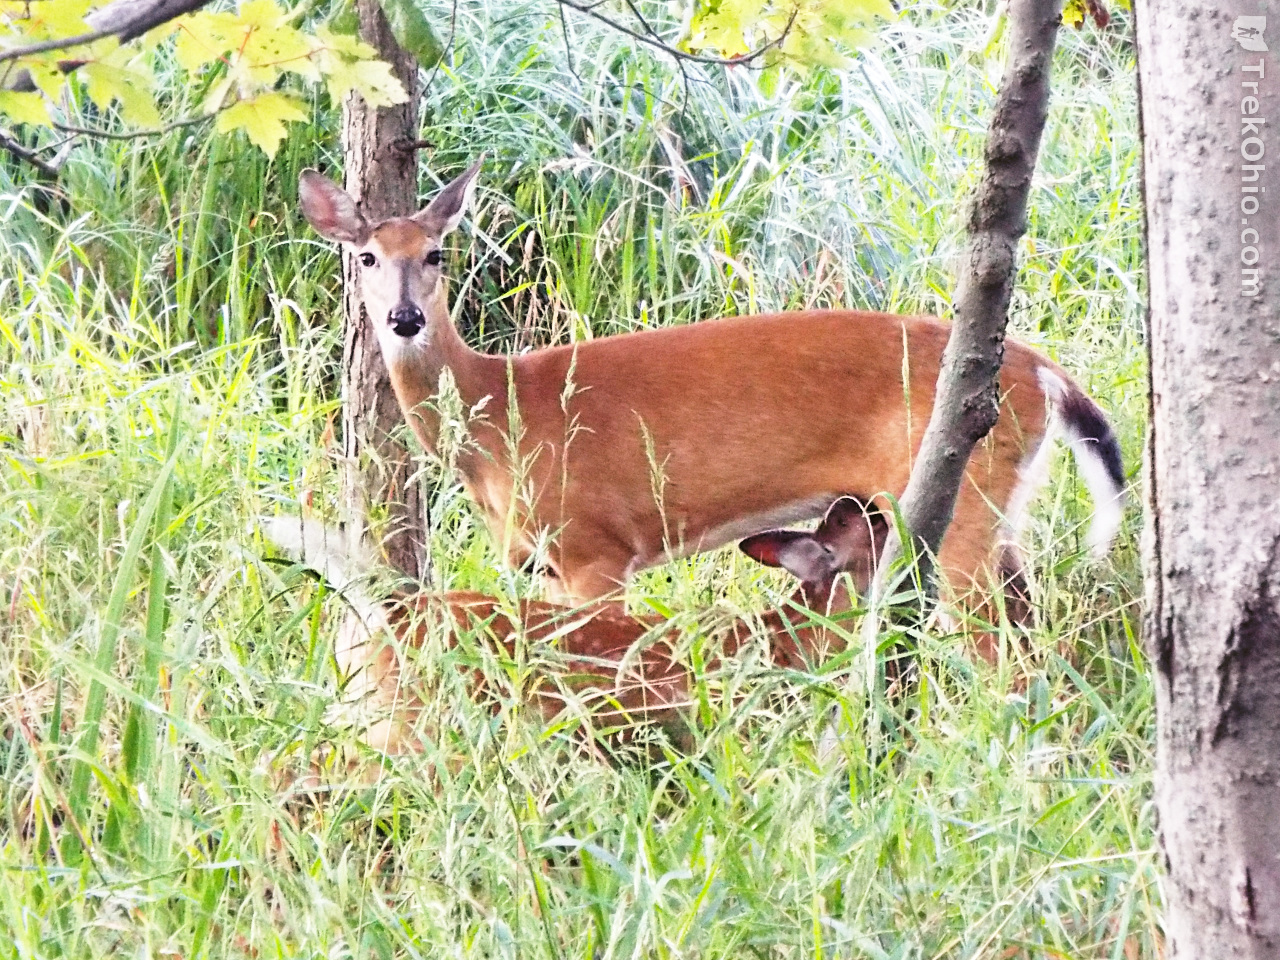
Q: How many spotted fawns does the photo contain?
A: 1